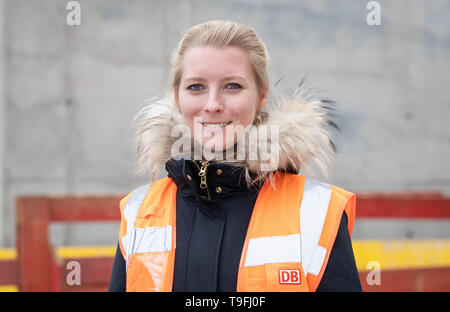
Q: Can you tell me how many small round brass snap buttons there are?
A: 2